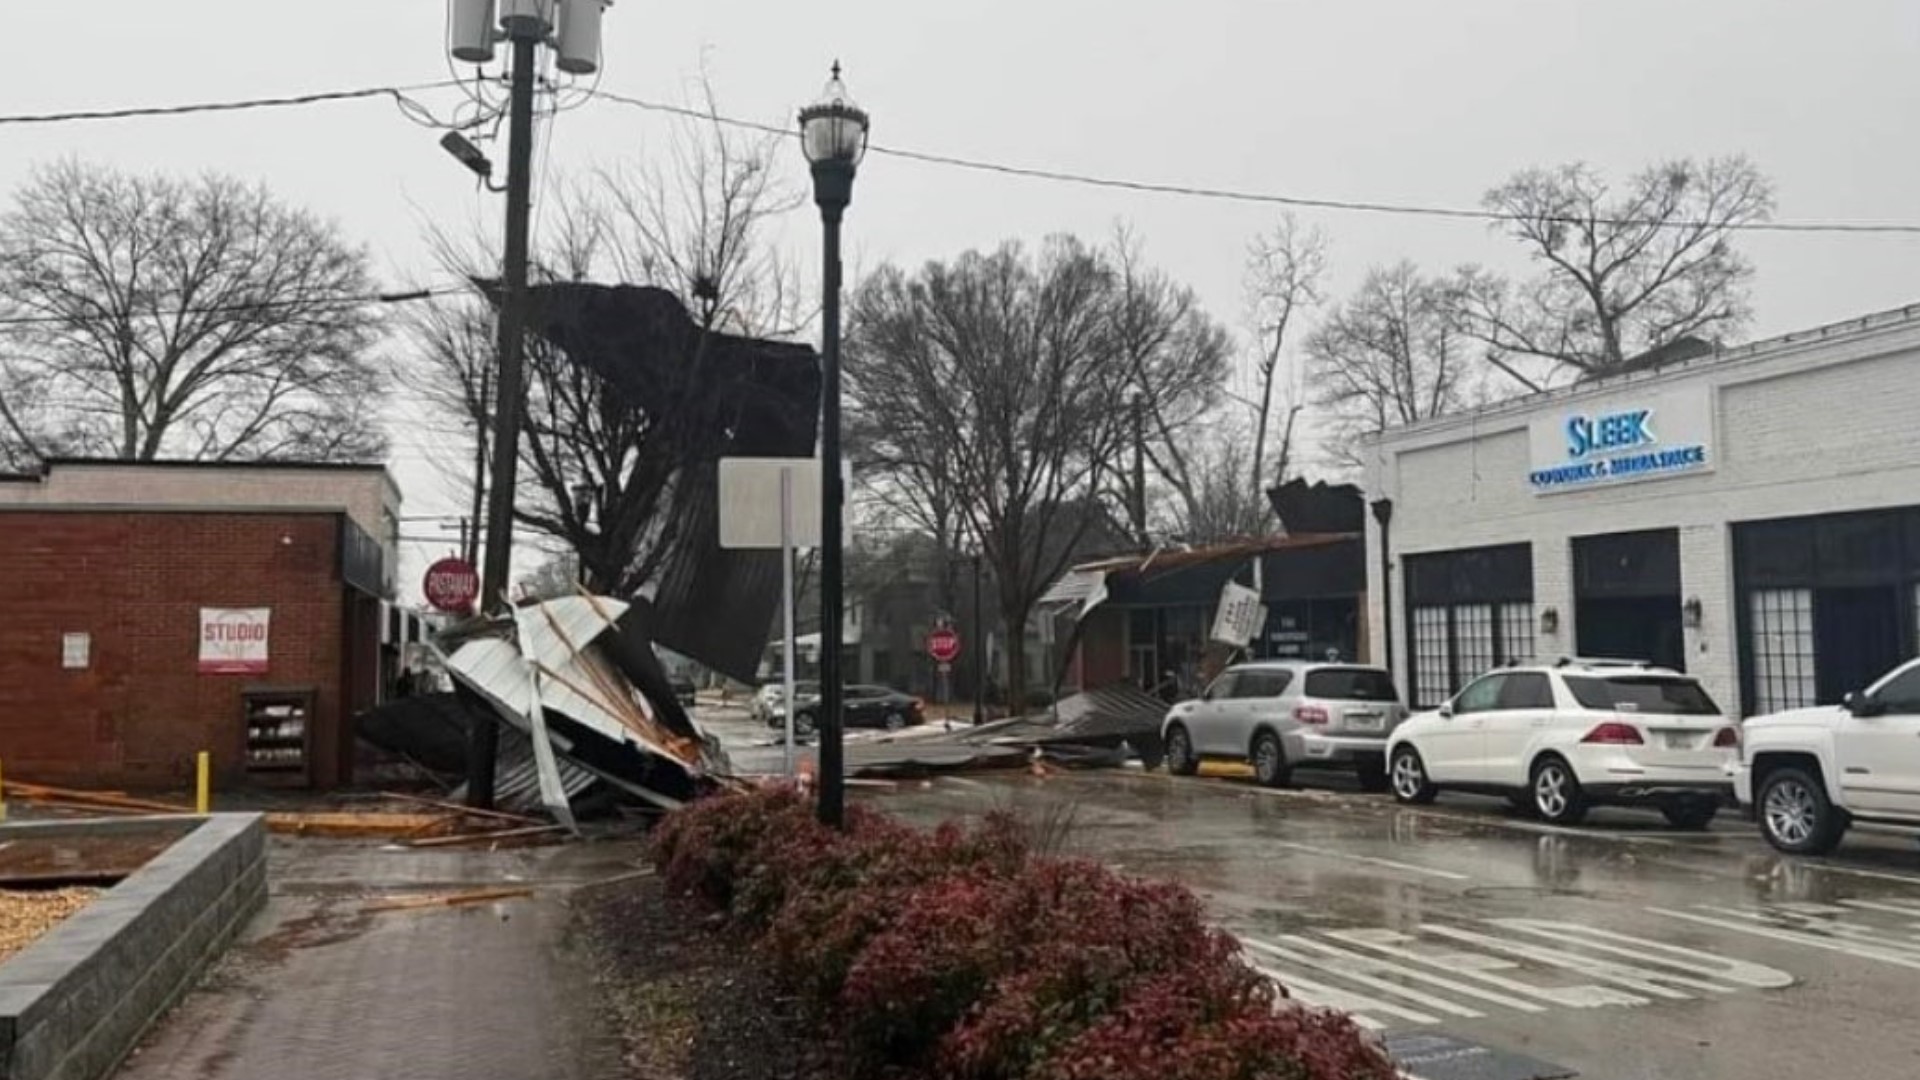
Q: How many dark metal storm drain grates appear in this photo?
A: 1